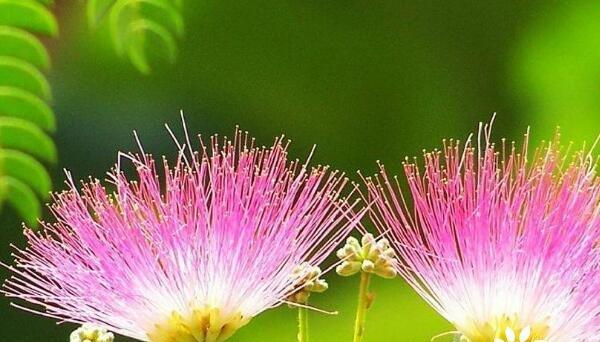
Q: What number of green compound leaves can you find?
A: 2